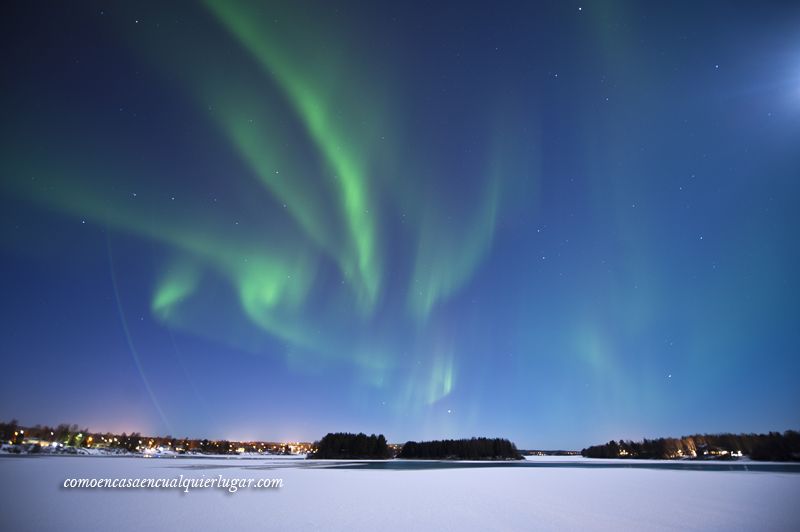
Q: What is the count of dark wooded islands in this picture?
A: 2